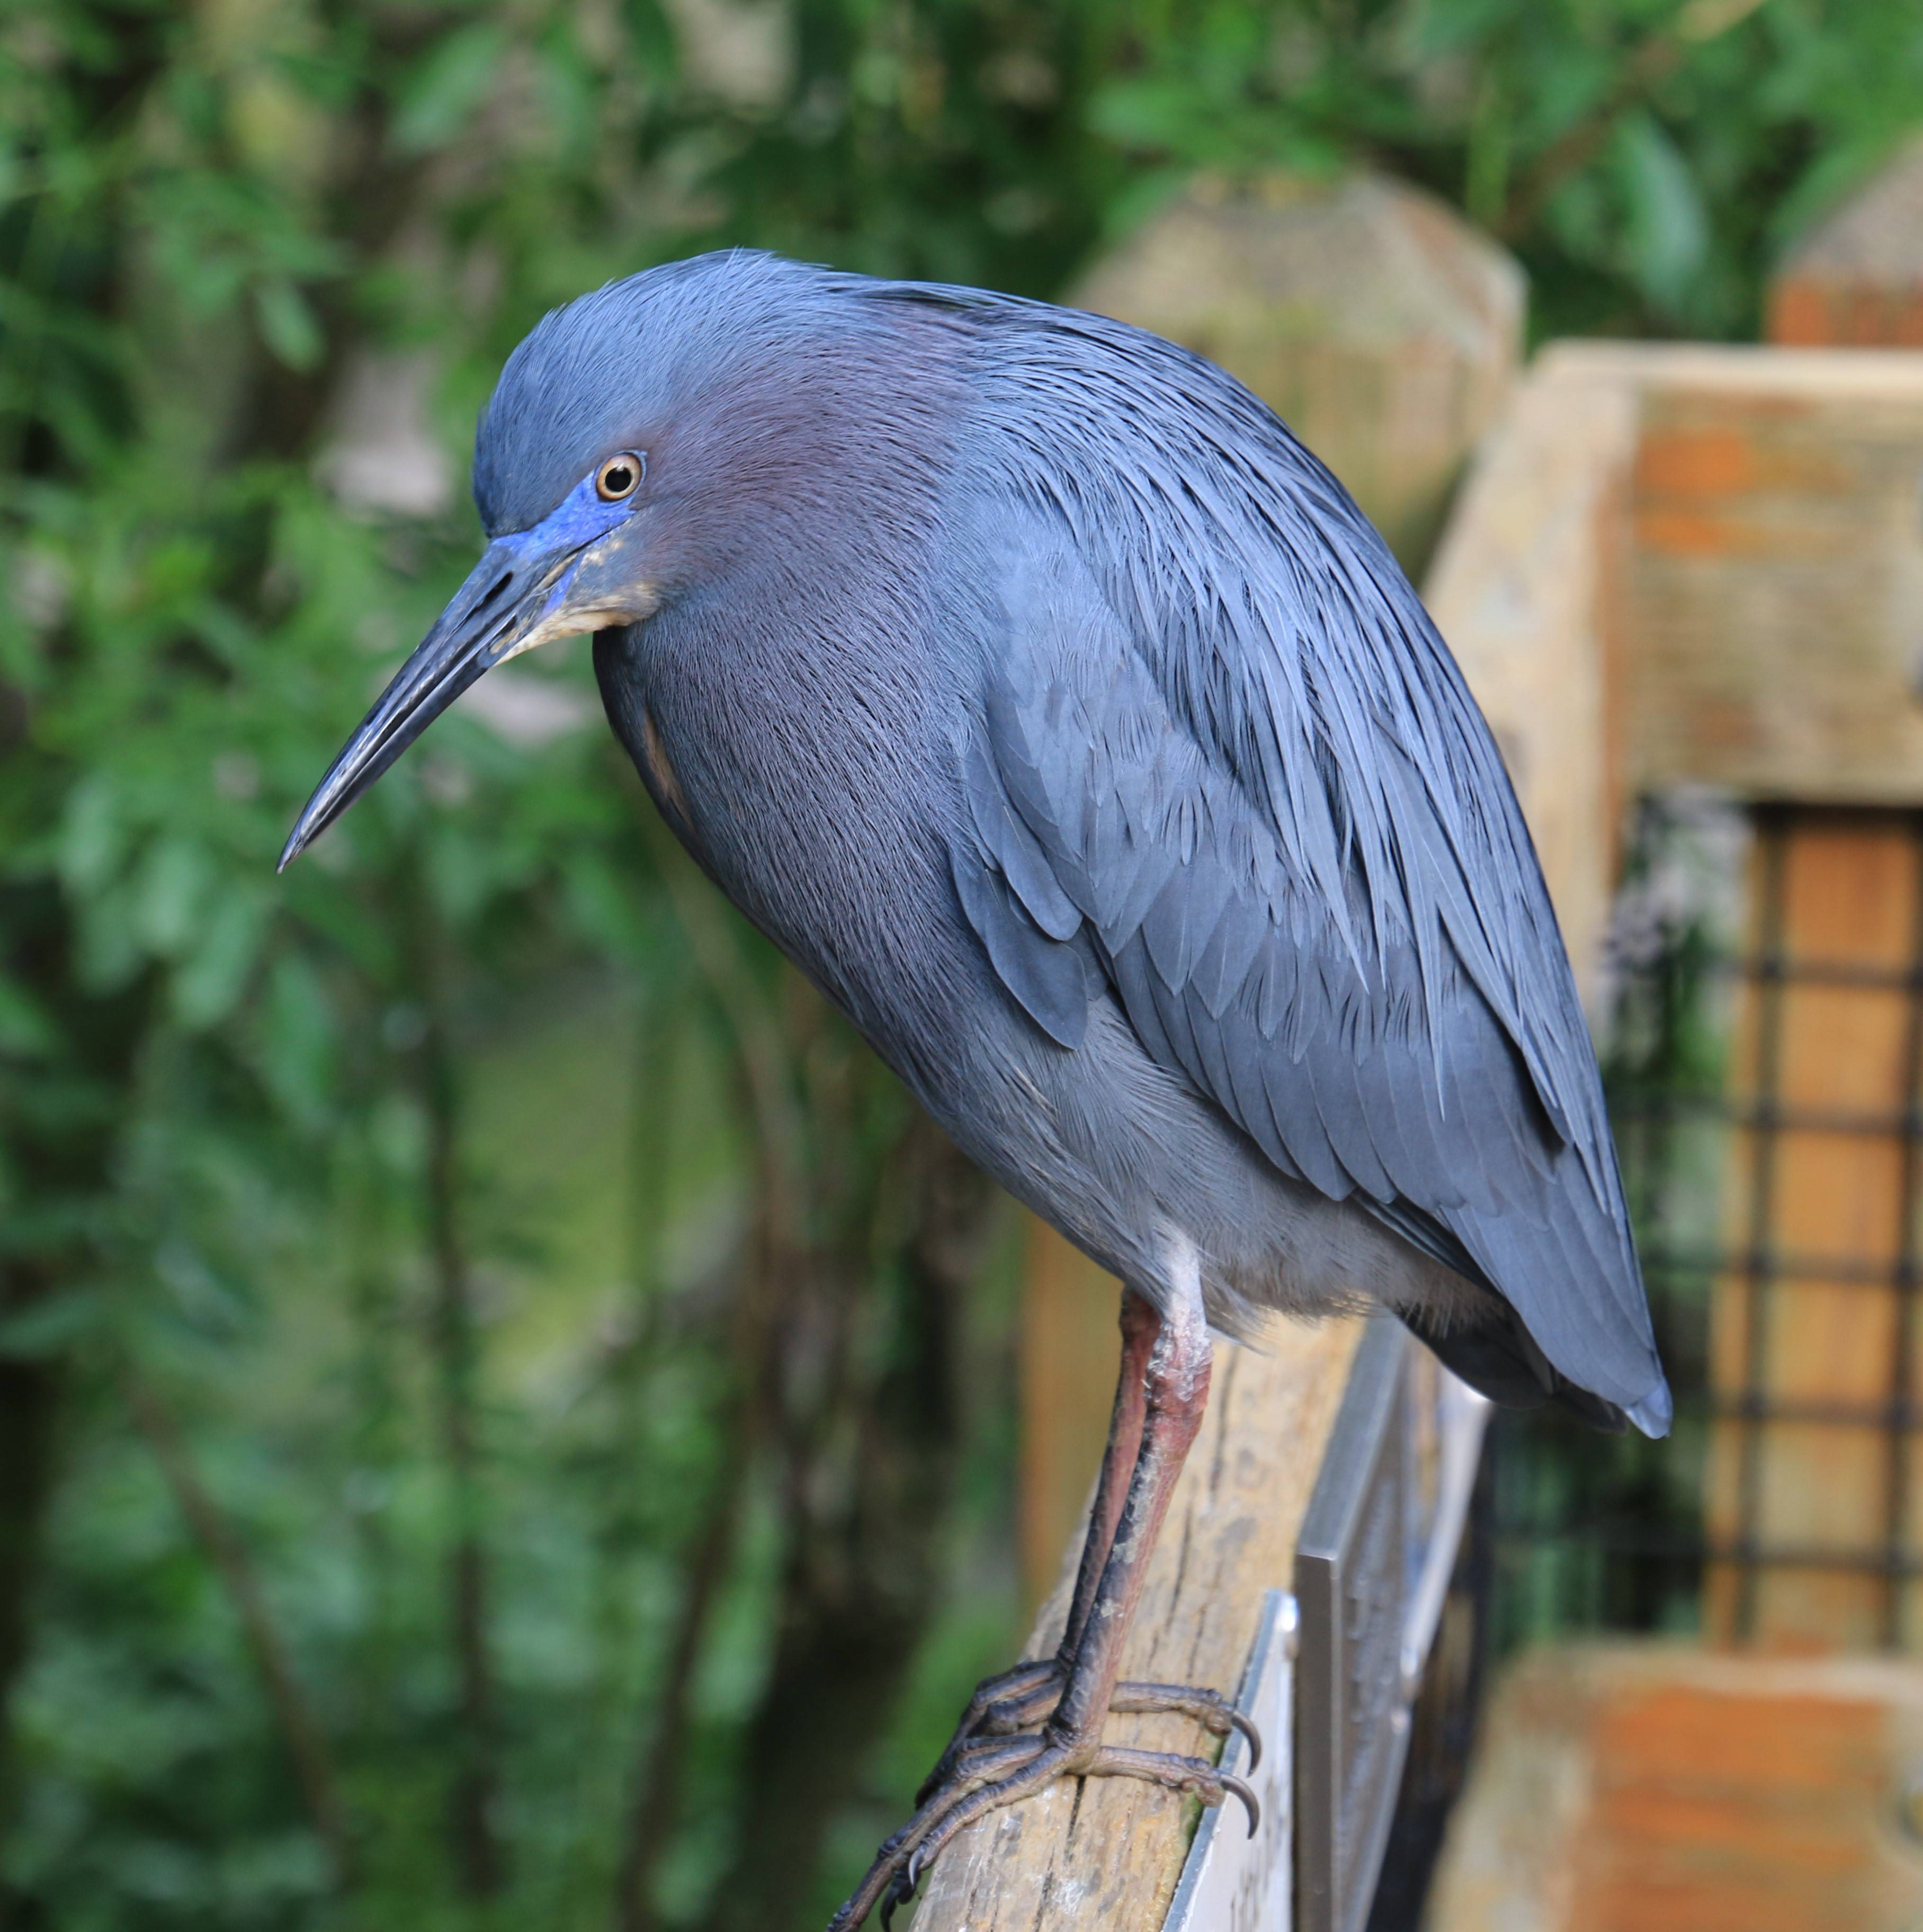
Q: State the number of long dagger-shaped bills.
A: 1